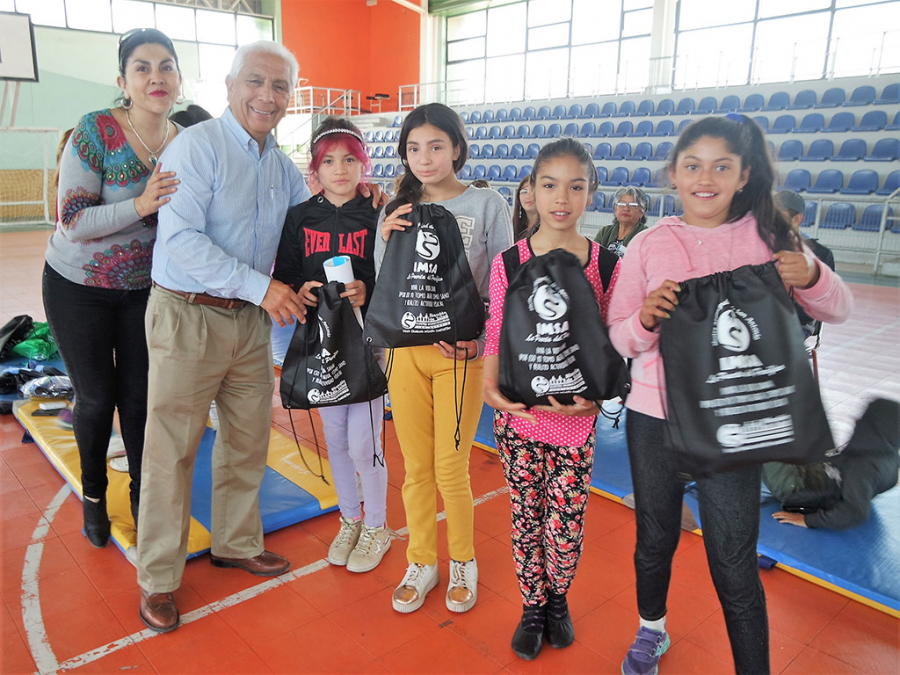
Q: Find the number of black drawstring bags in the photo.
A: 4